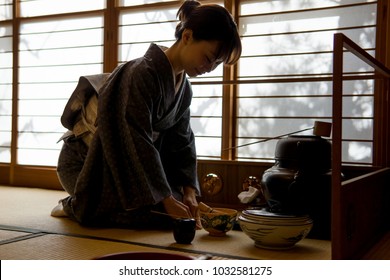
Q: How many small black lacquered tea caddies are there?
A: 1